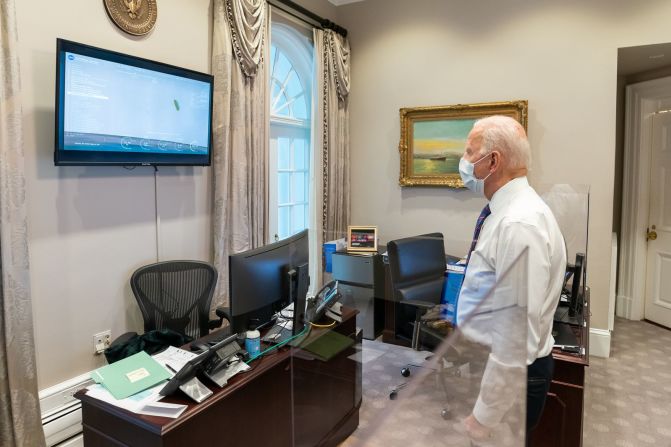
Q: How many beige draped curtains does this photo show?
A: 3